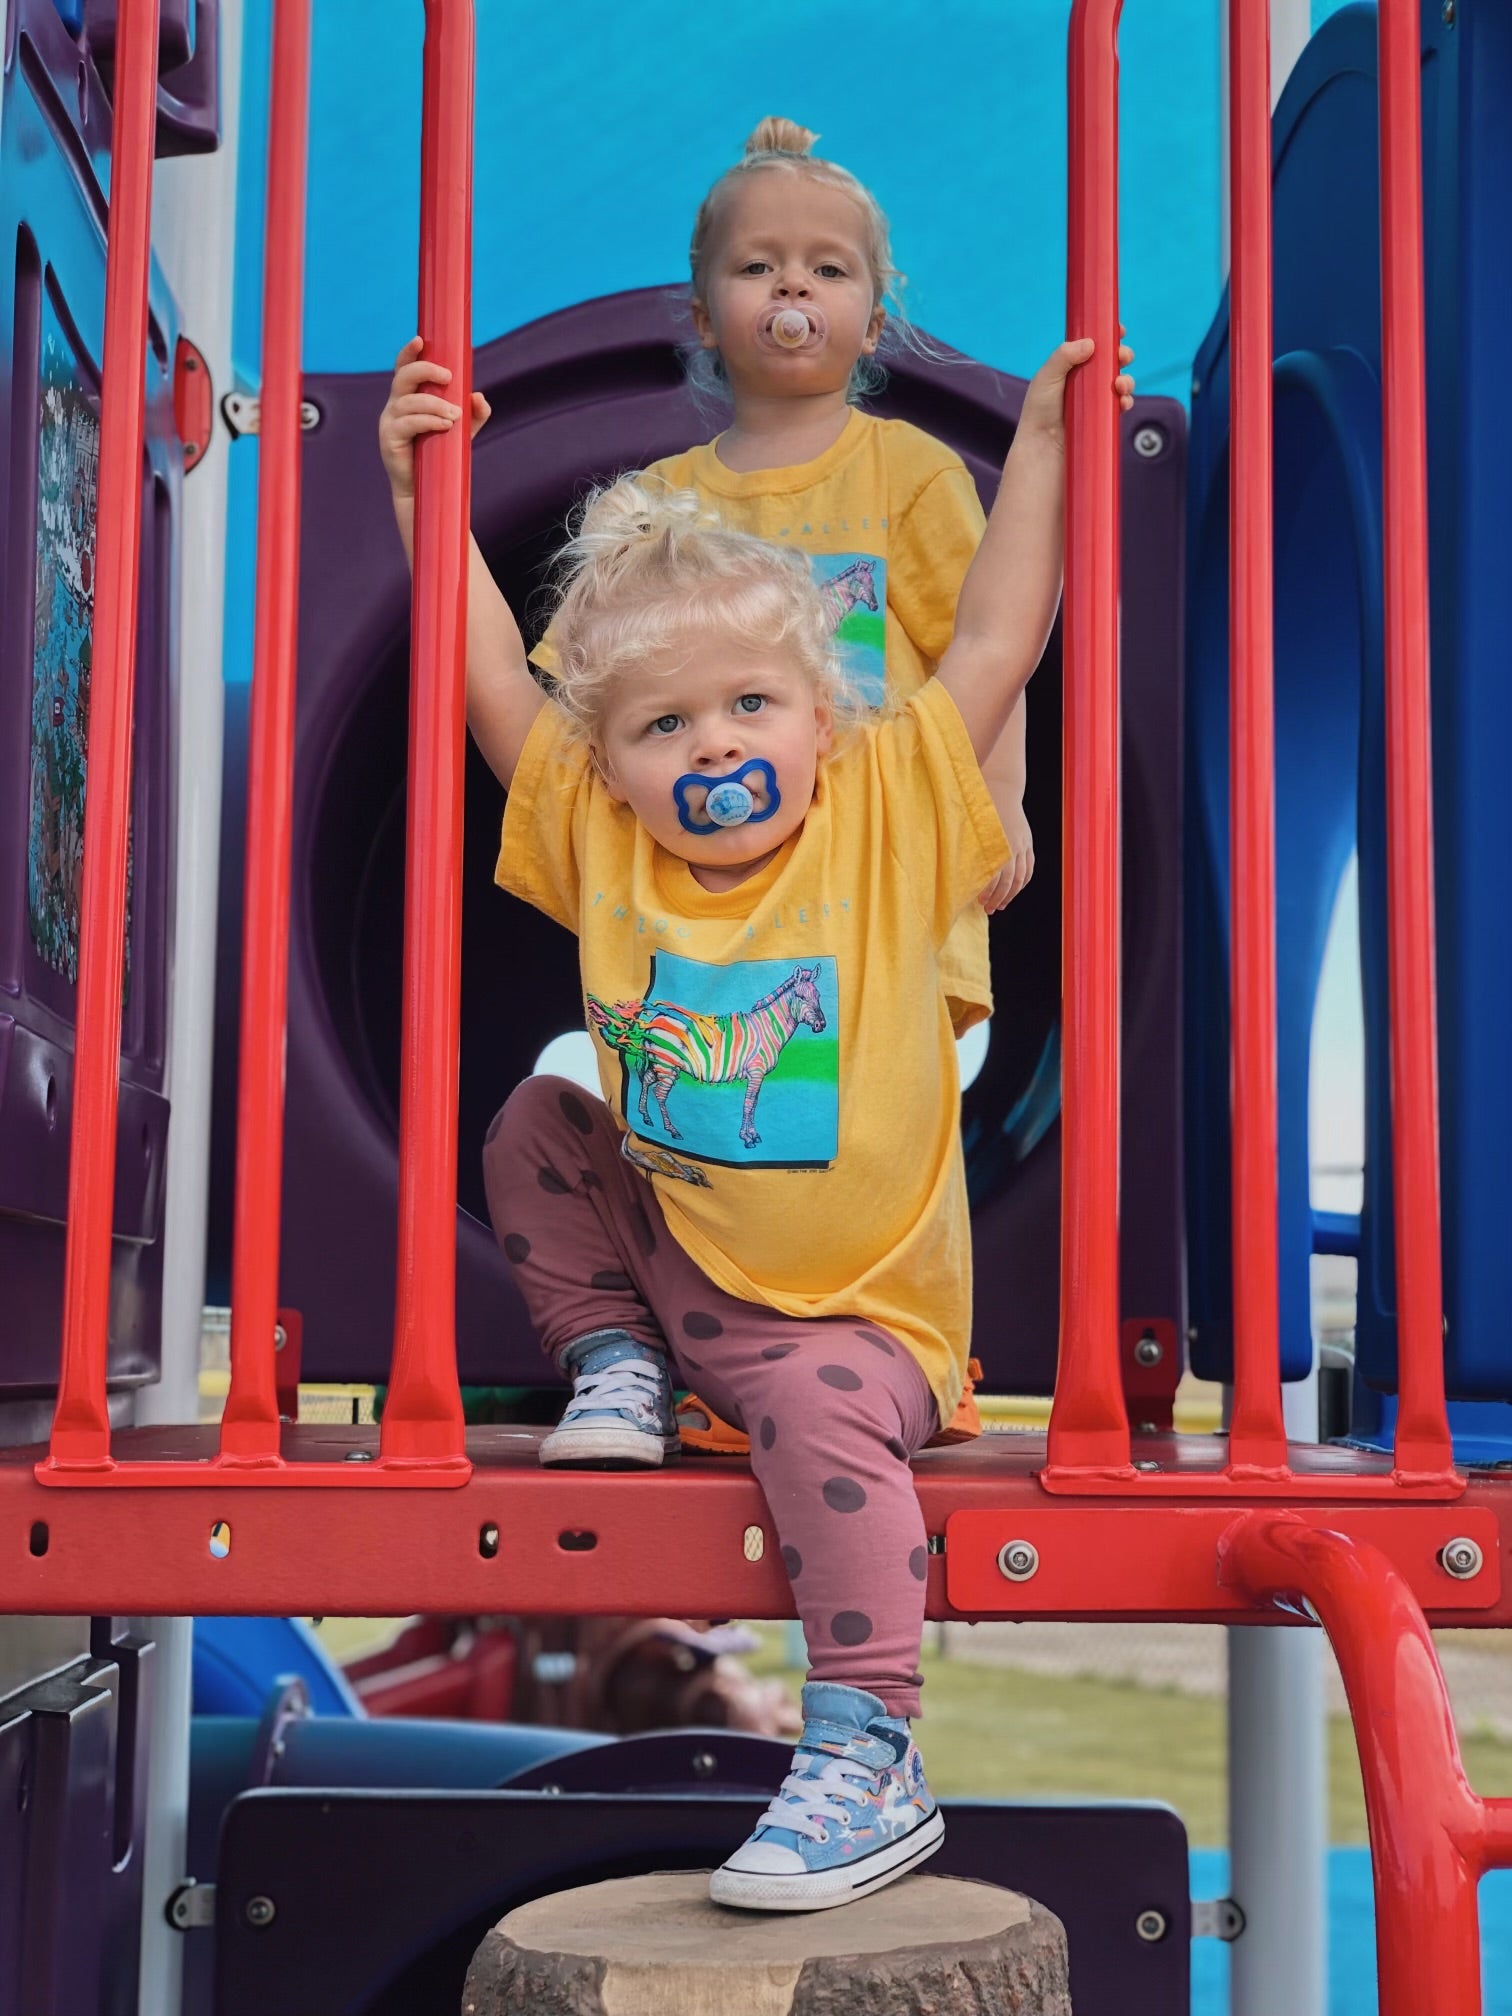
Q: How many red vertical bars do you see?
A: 6